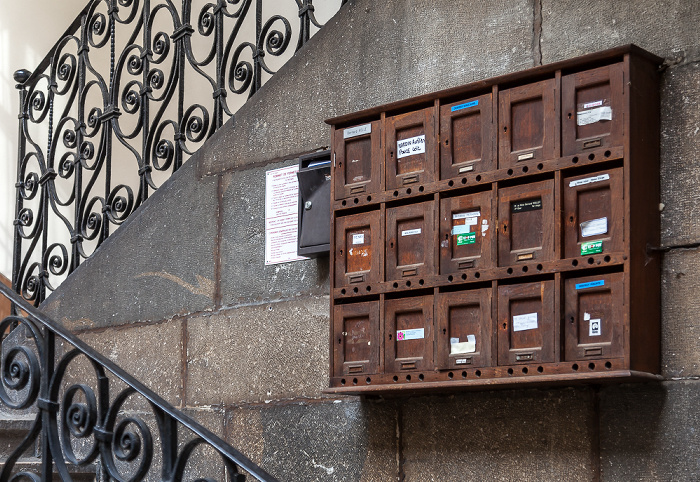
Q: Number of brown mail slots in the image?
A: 15